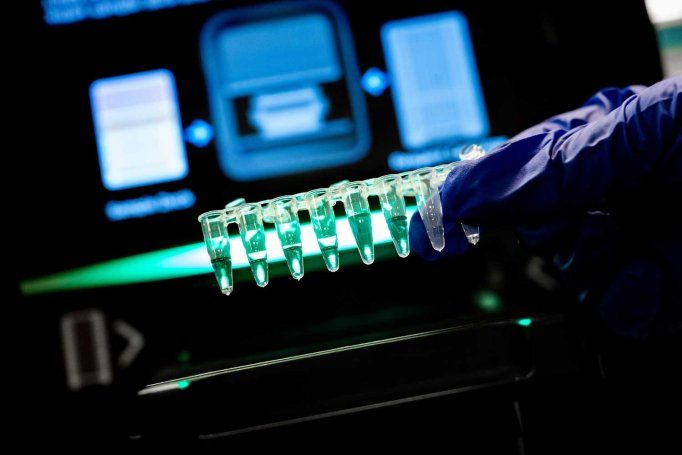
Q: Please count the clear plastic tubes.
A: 8